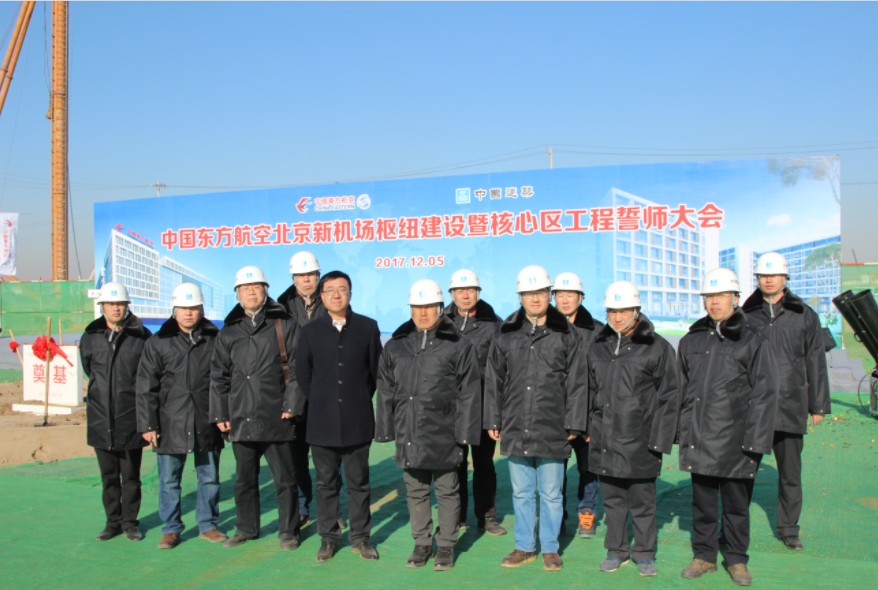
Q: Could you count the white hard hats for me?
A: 11